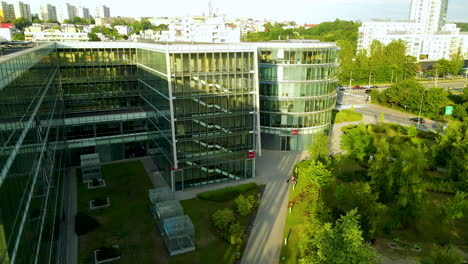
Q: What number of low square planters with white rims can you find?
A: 3